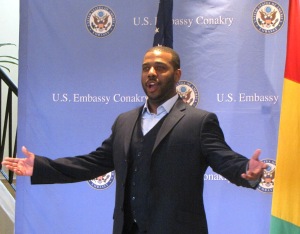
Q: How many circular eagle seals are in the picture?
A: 5